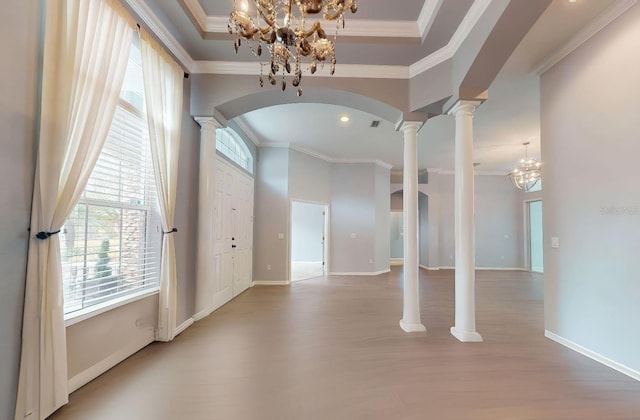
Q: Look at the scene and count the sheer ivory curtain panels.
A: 2